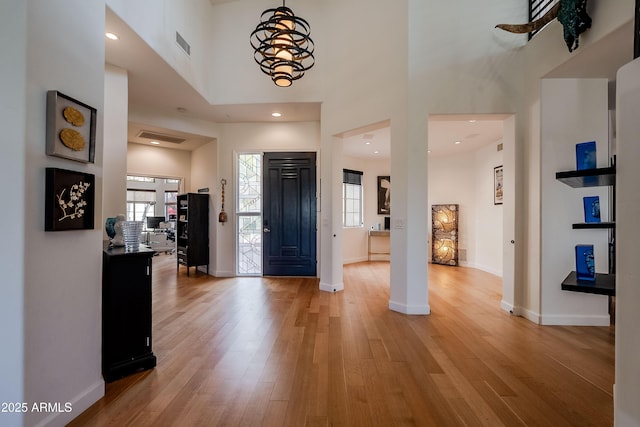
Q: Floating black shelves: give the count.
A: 3